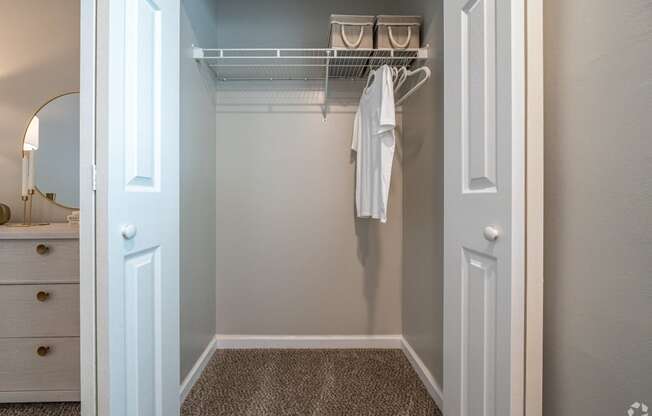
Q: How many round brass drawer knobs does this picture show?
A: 3